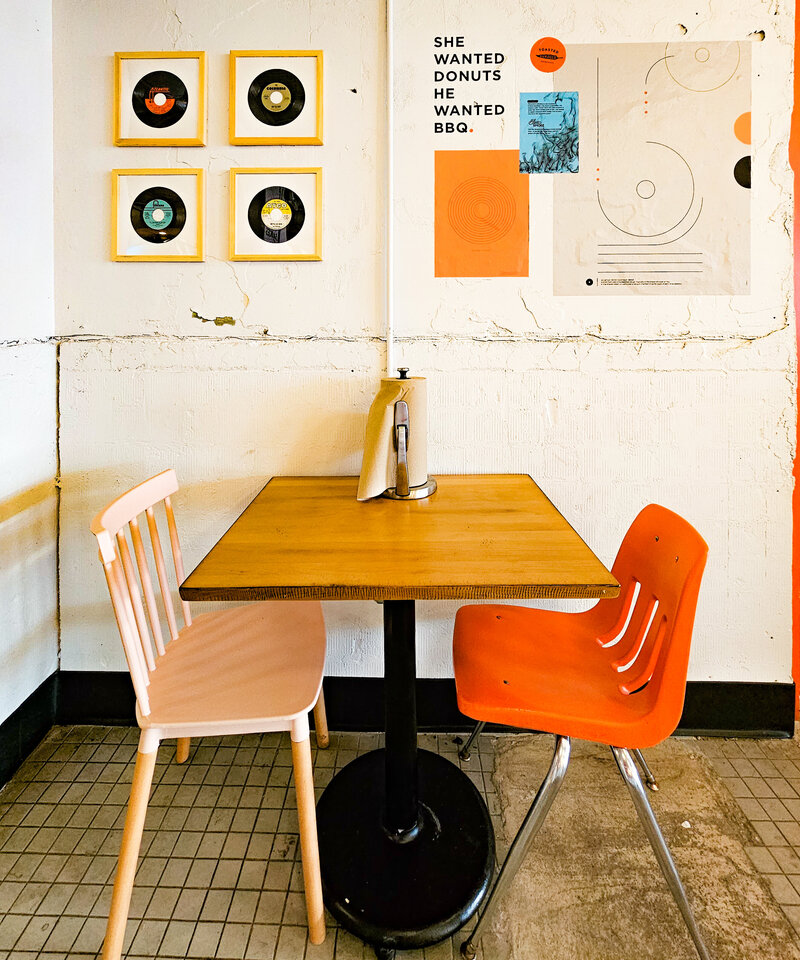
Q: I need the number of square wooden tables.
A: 1